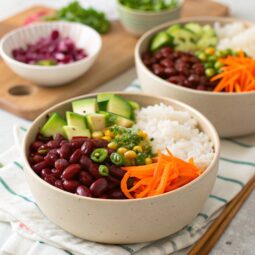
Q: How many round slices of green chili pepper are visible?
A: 3